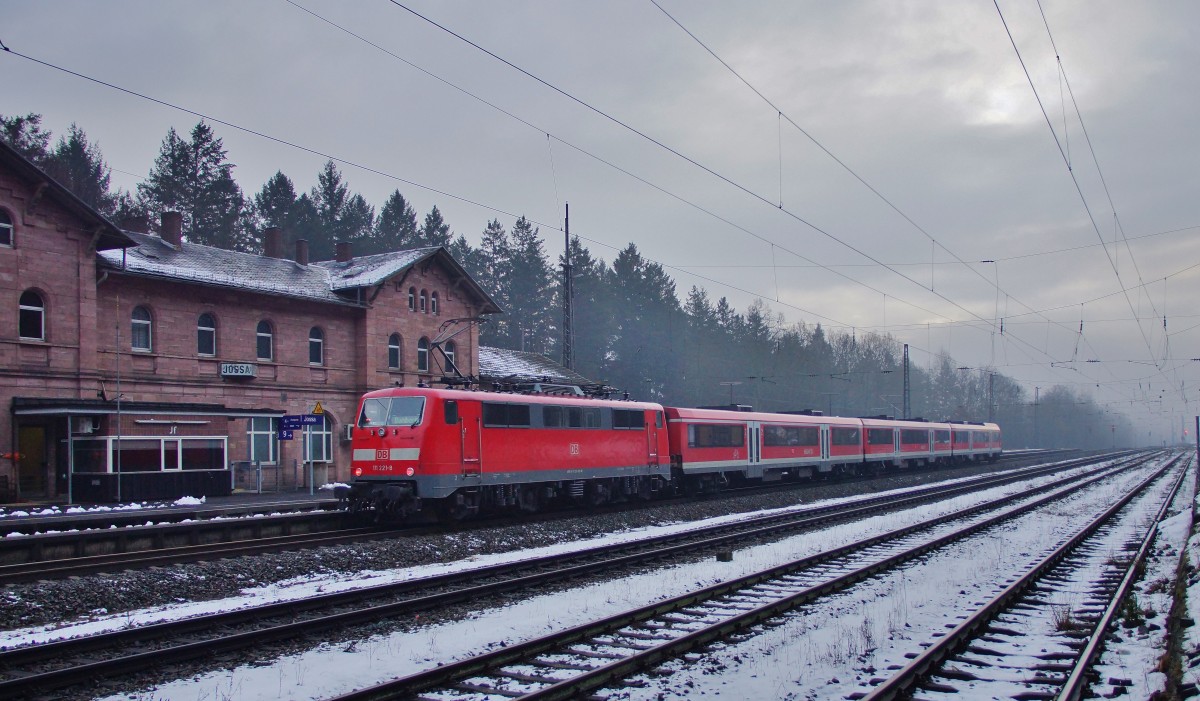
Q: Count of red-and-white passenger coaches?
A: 3